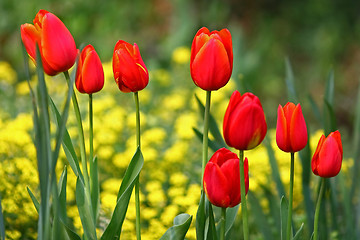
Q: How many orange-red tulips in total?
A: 8